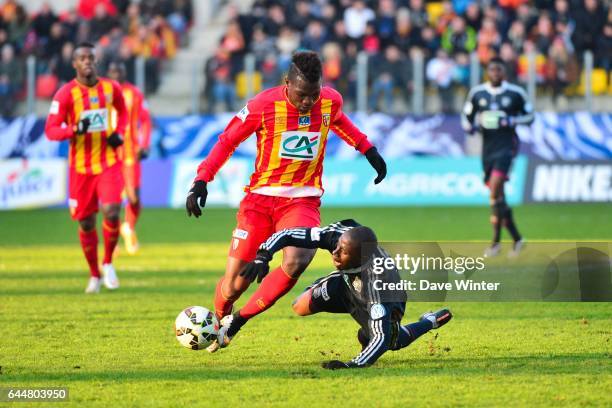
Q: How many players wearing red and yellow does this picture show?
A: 3